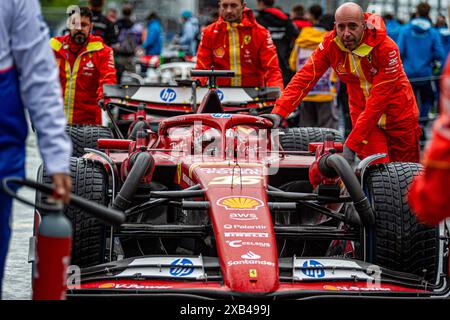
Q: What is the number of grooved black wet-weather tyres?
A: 4